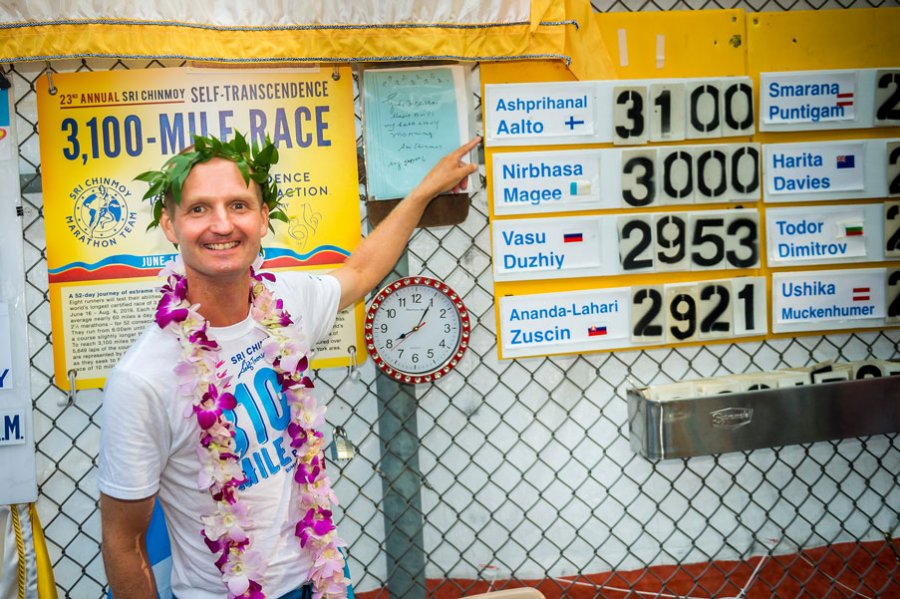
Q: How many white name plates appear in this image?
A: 8